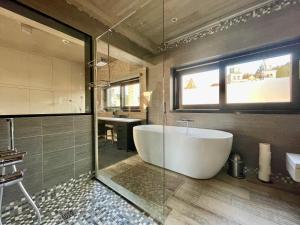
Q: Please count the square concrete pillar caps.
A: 0